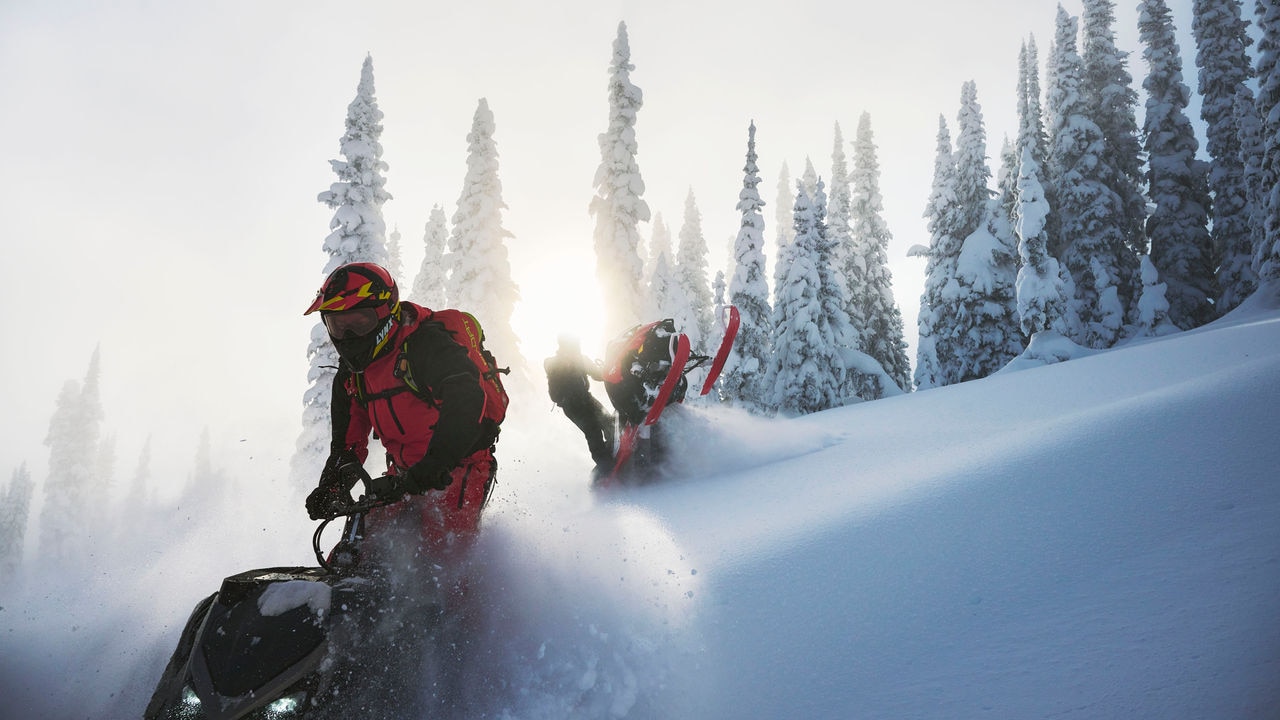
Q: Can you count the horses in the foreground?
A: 0